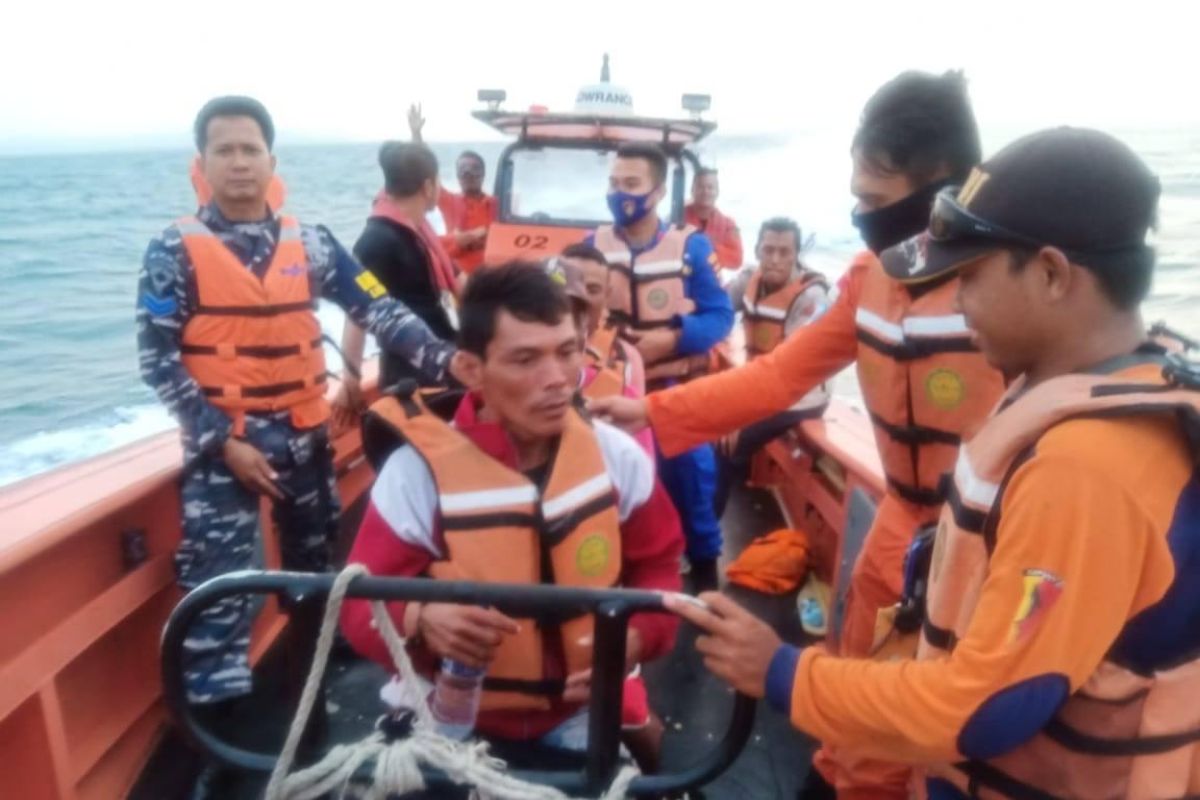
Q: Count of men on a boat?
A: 11